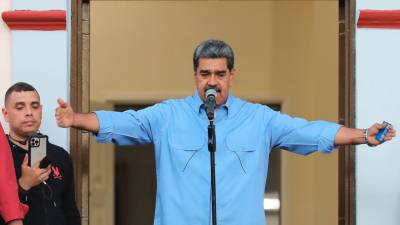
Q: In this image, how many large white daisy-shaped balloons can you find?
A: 0